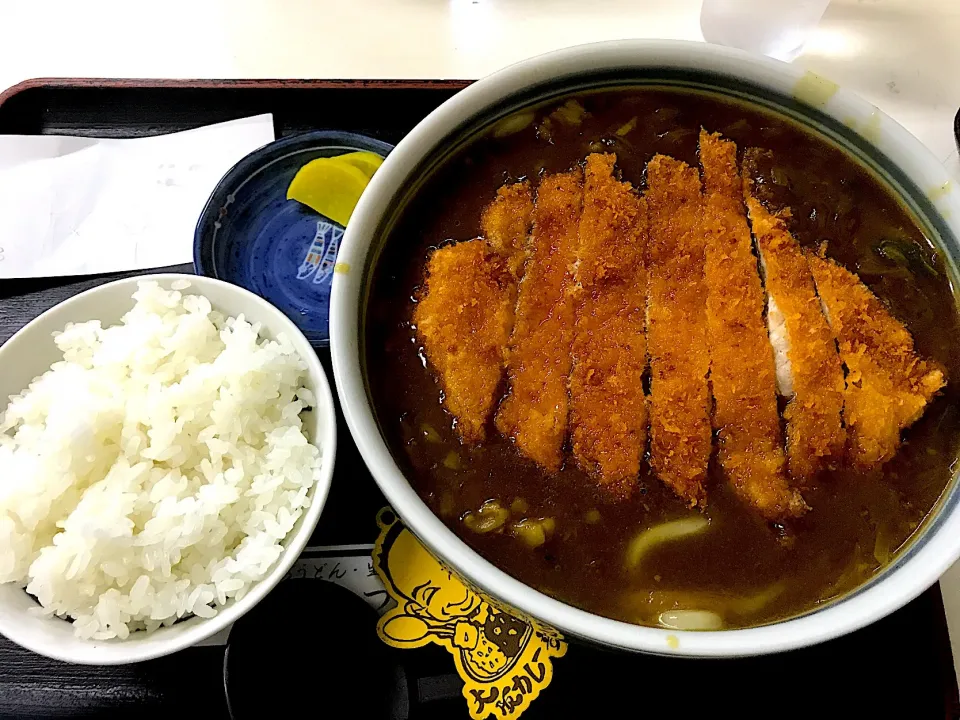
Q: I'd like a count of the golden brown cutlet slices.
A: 7